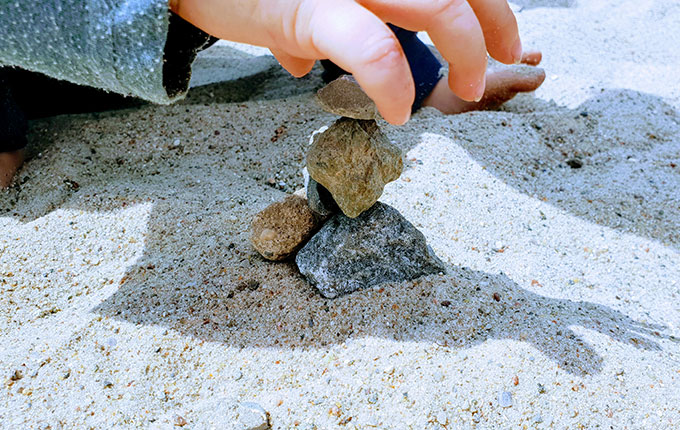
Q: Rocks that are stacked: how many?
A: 5